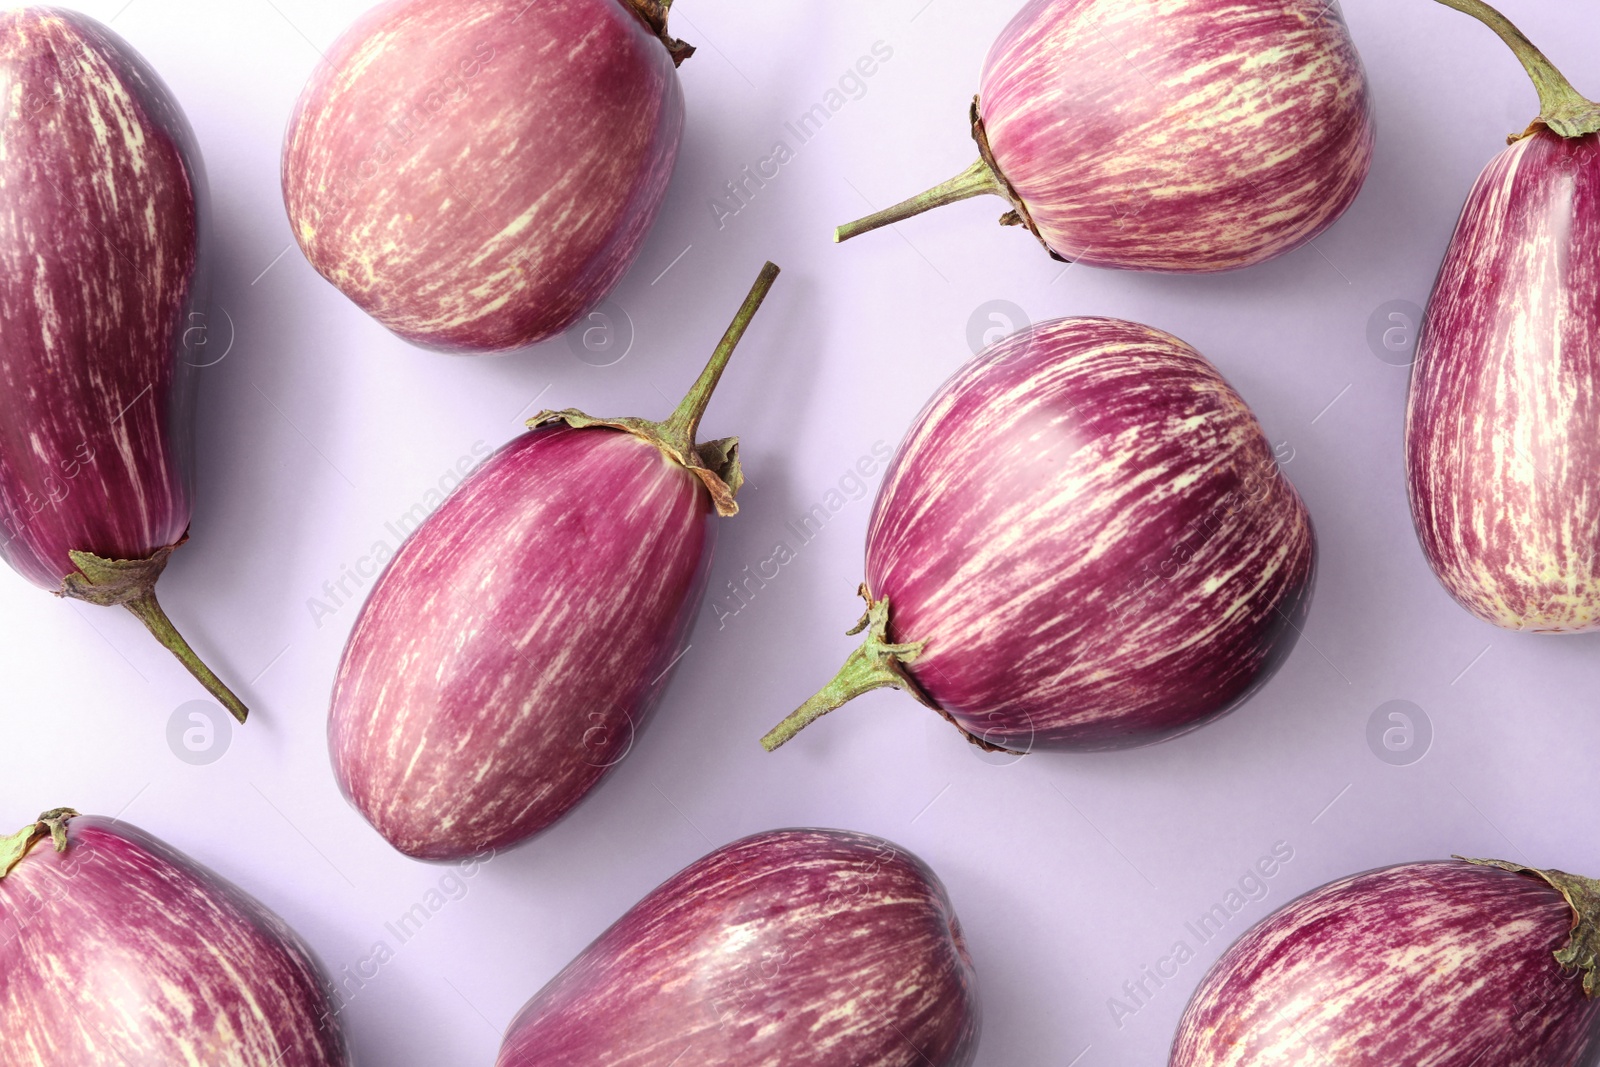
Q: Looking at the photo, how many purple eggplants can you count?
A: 9